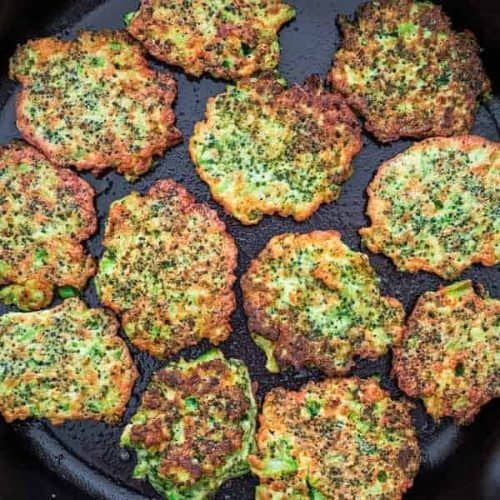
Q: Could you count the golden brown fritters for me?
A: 12